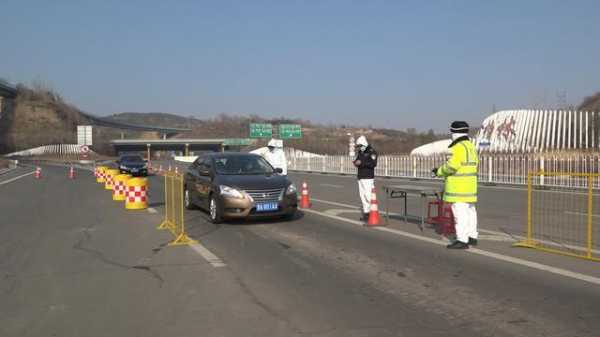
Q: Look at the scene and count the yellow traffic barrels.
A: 4